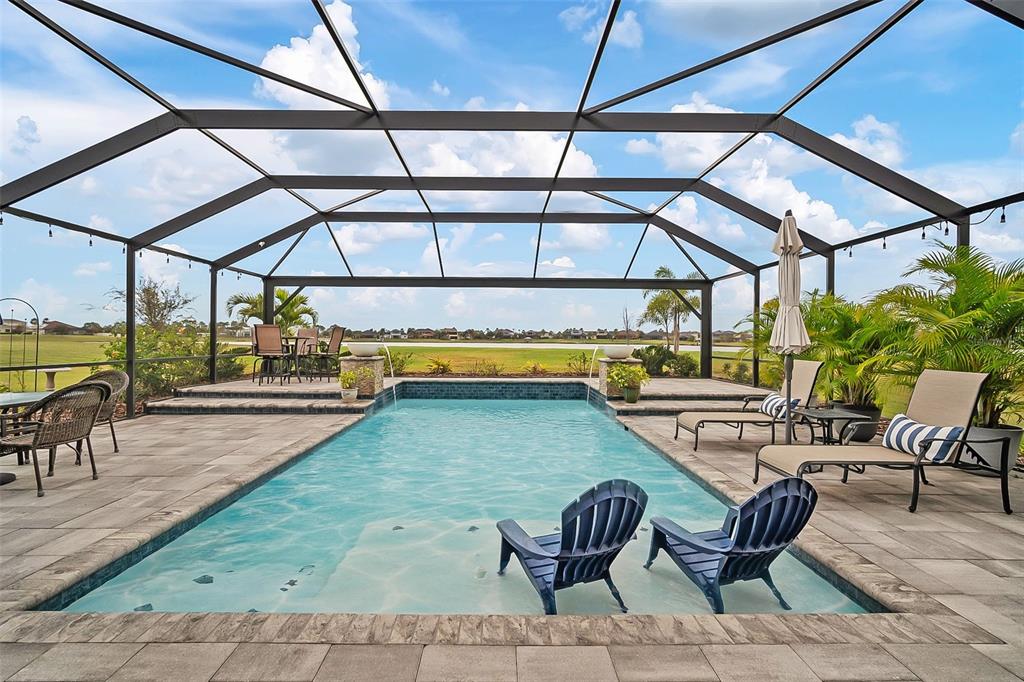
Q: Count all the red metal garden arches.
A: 0